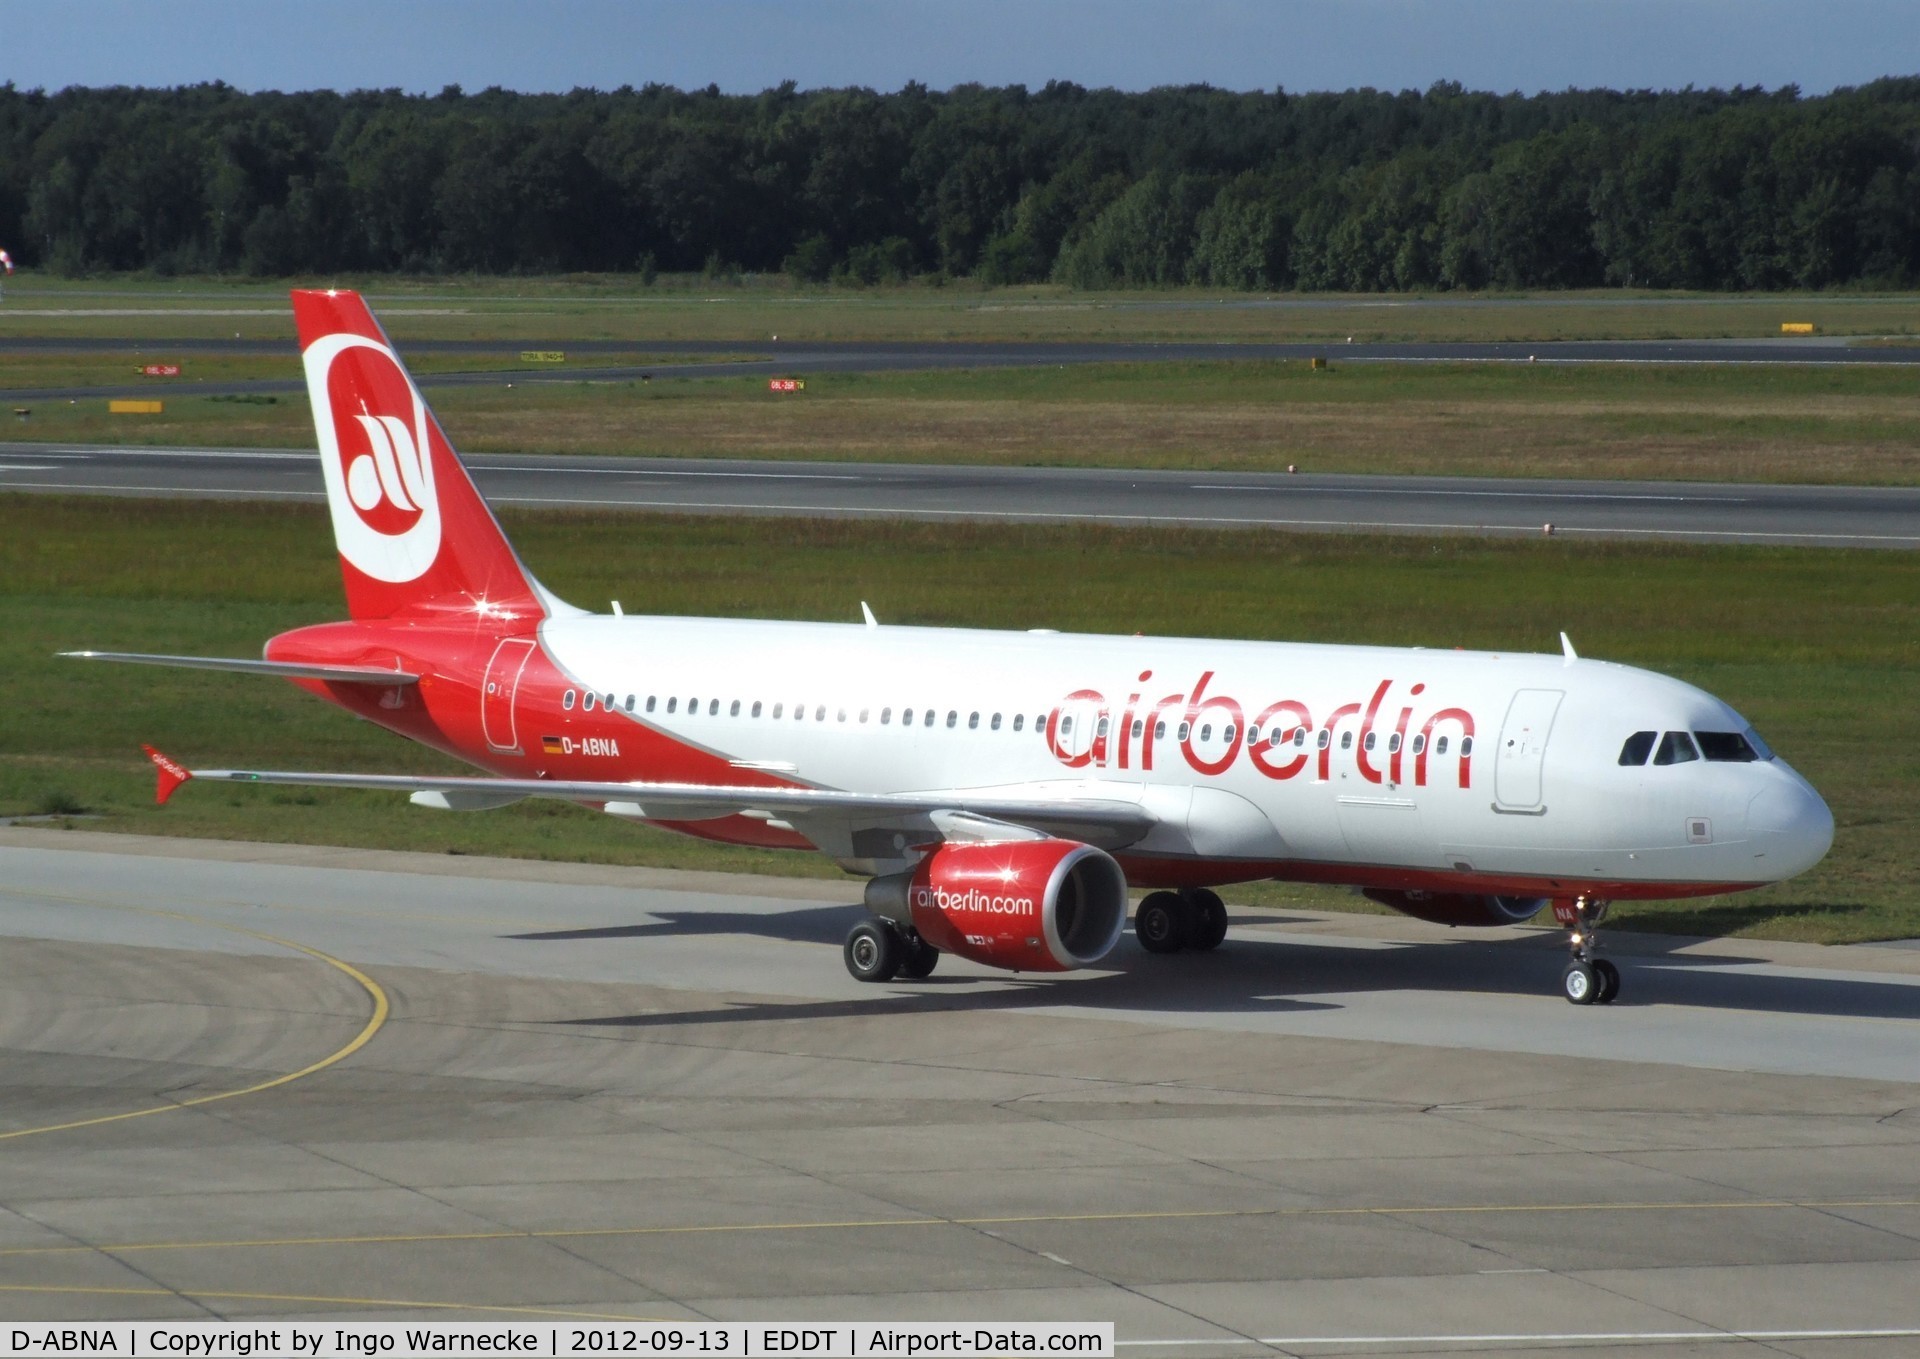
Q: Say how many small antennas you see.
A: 3